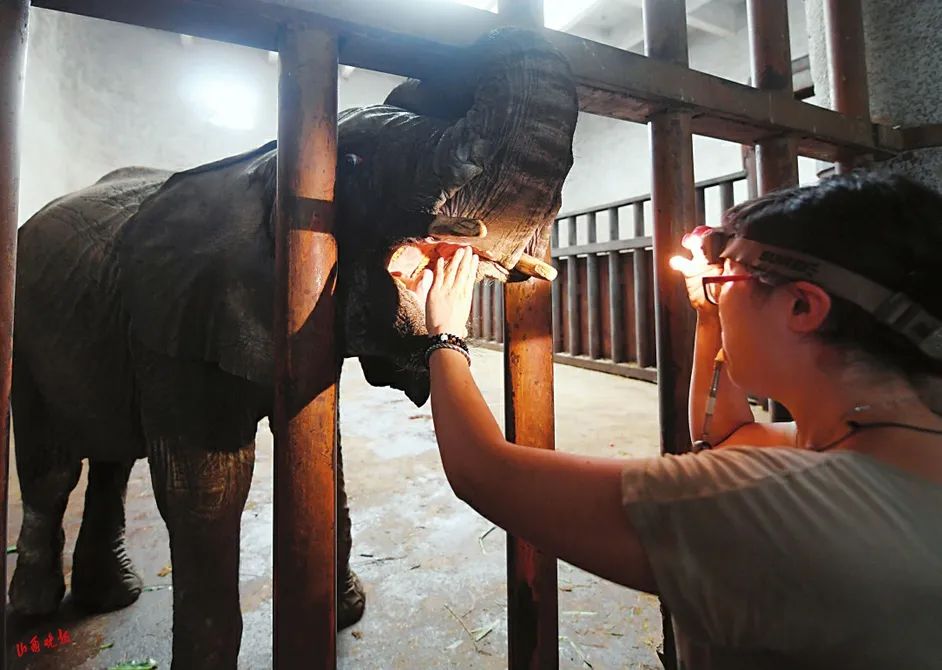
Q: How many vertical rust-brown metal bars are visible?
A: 6